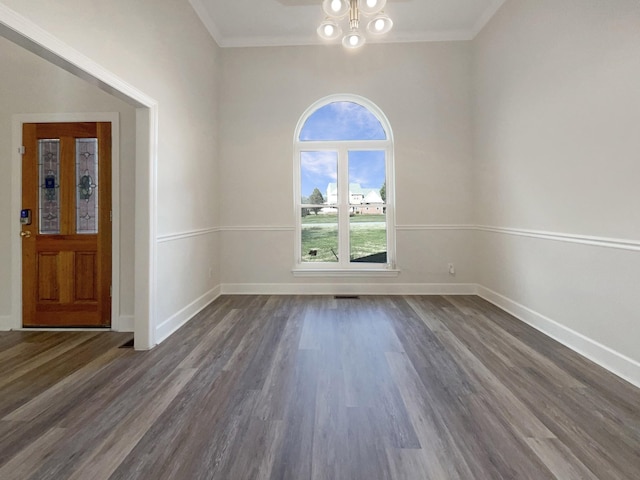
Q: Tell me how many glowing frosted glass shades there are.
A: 5